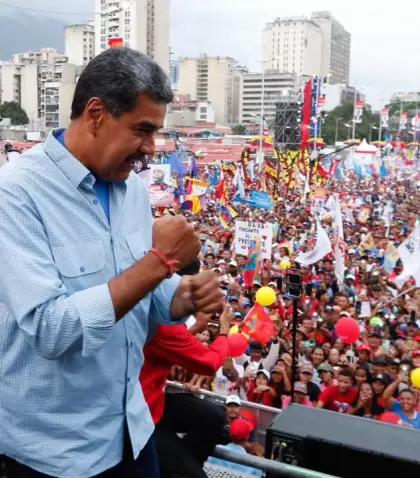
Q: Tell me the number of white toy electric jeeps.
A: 0